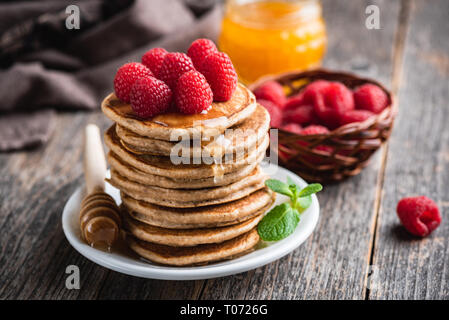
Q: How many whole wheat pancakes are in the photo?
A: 8